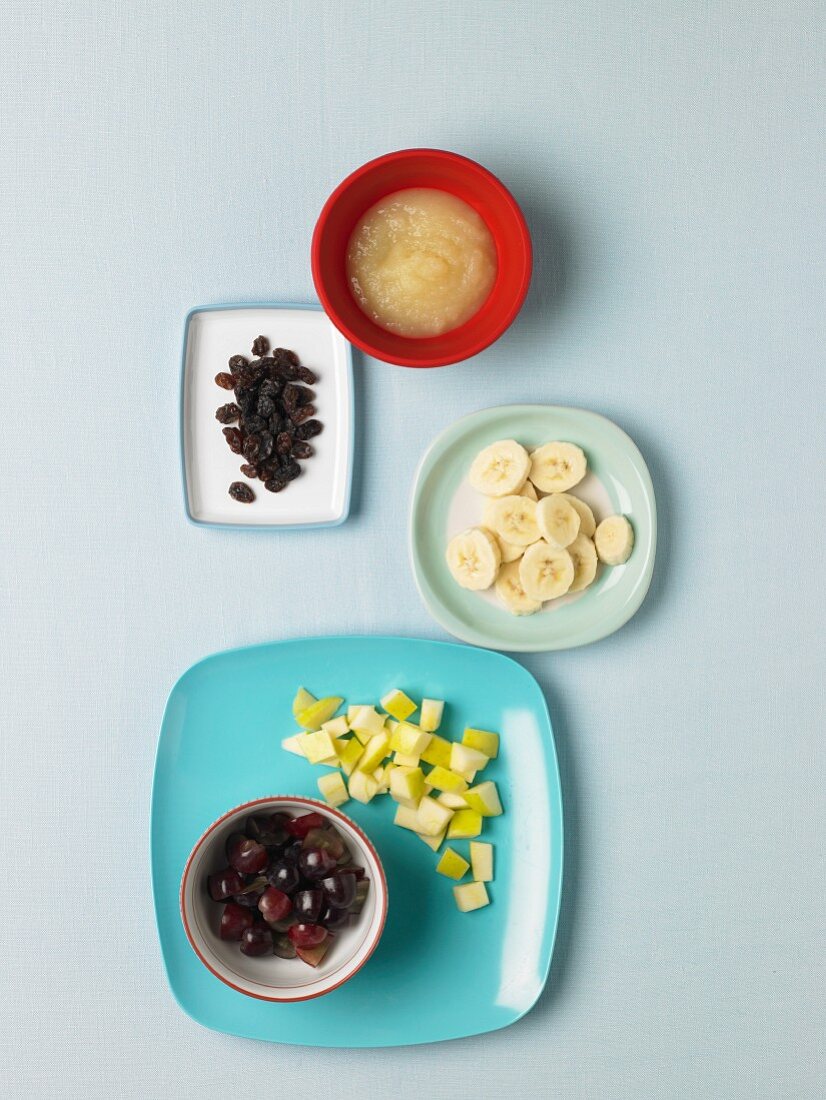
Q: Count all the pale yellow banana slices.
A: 12